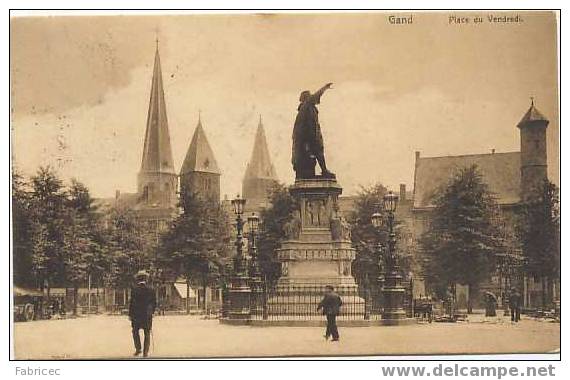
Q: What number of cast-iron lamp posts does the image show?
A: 4